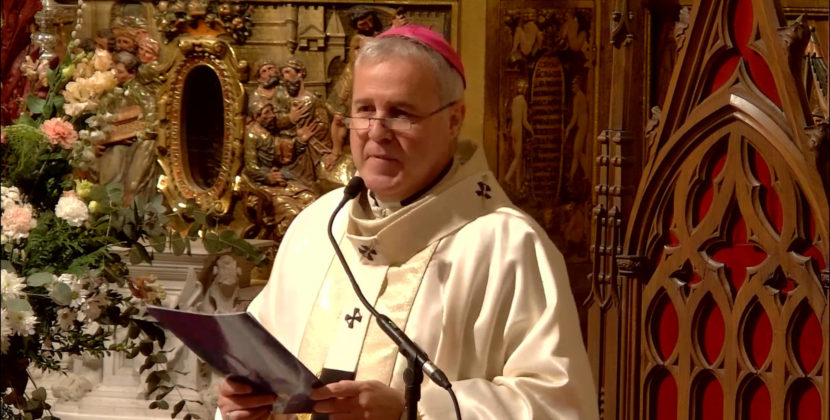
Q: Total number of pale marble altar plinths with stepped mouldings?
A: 1